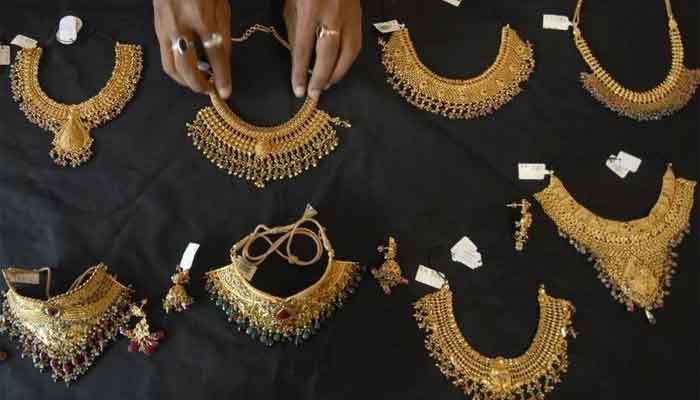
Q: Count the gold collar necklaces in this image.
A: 8